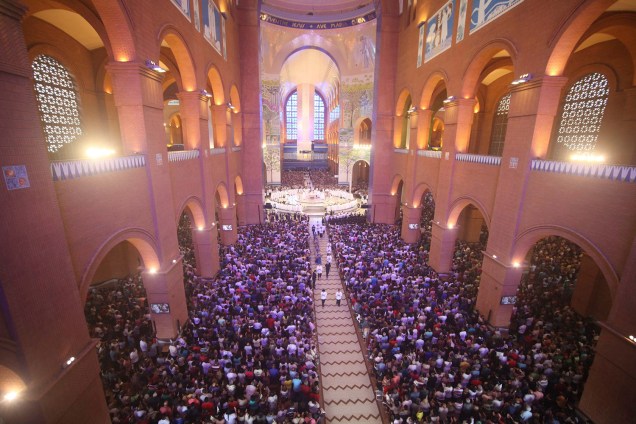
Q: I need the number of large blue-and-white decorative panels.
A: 4